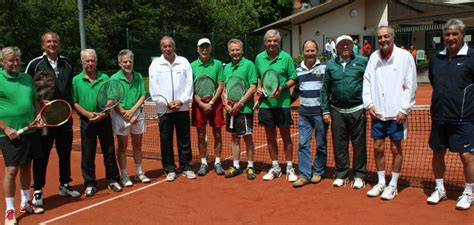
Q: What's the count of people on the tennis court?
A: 12